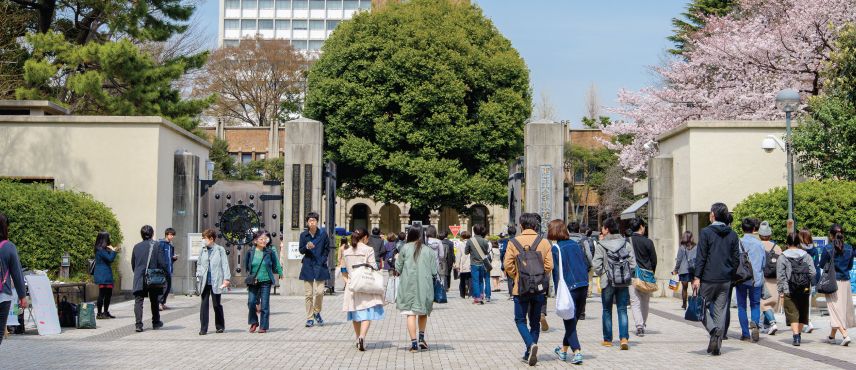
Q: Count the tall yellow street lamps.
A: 0